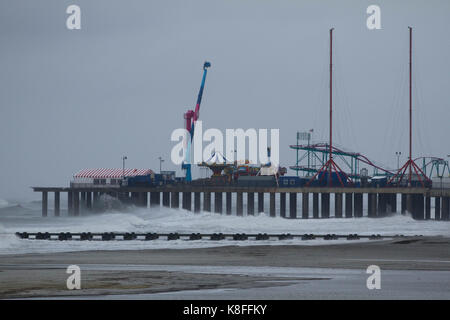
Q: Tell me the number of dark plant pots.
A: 0